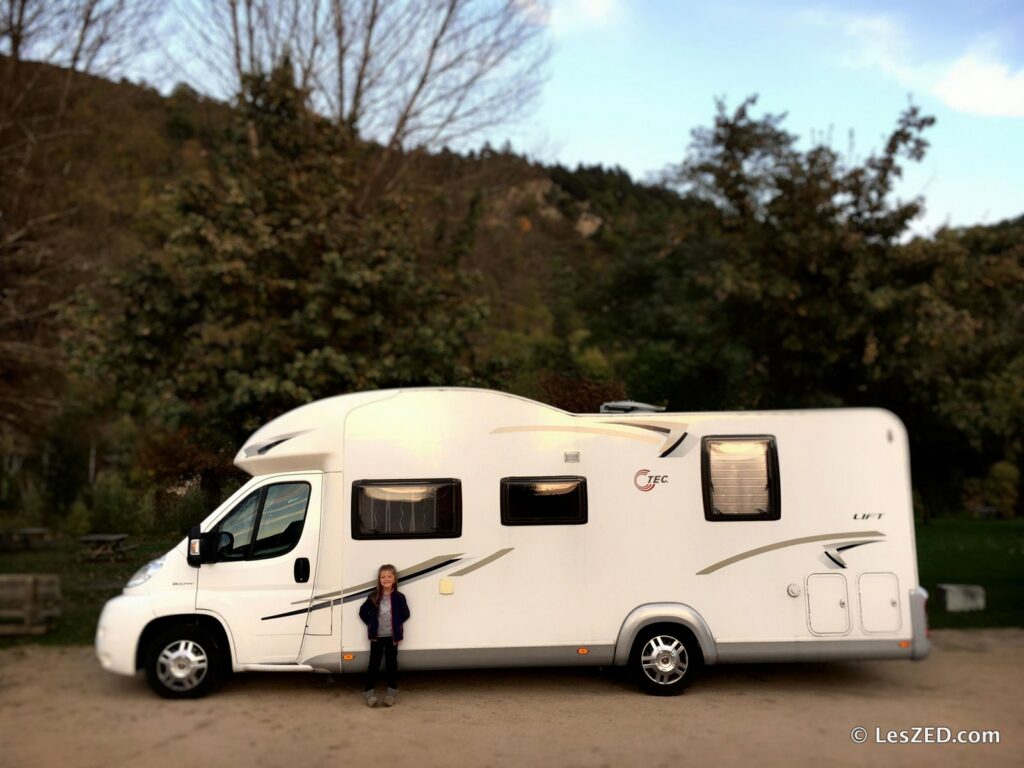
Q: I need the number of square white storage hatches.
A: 2